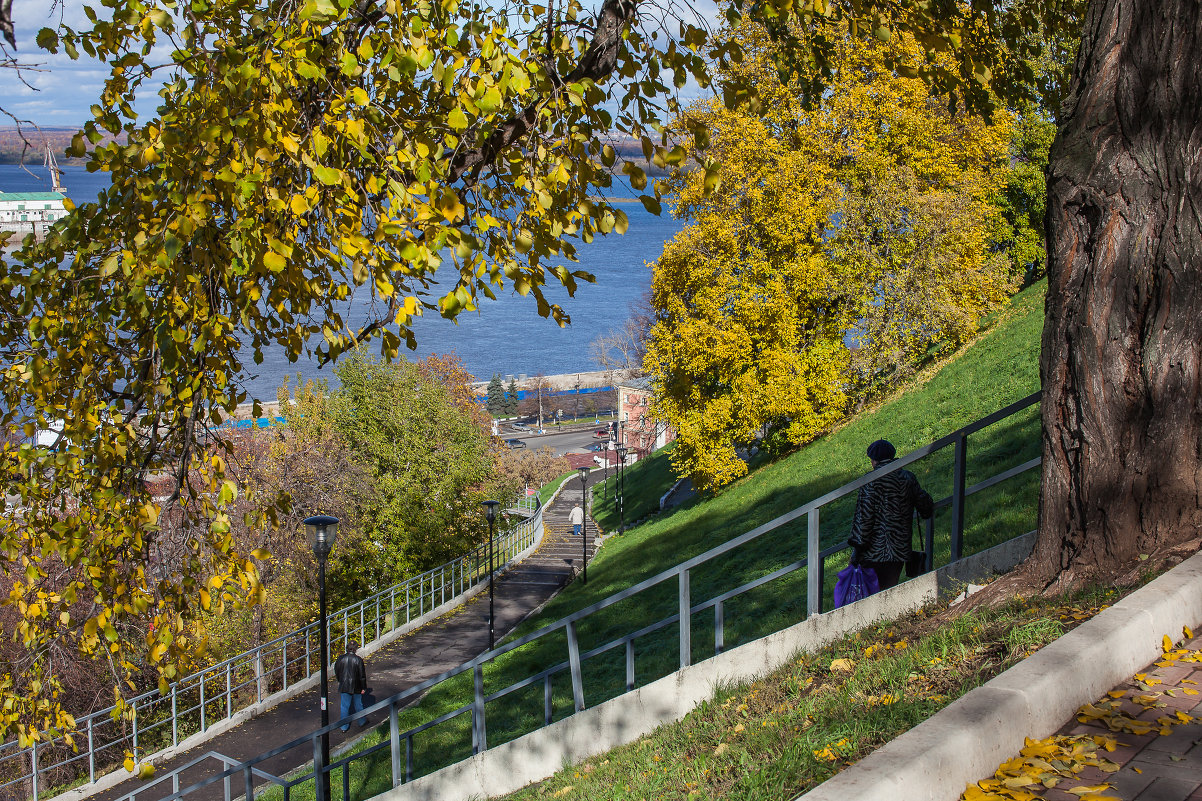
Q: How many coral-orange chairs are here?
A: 0